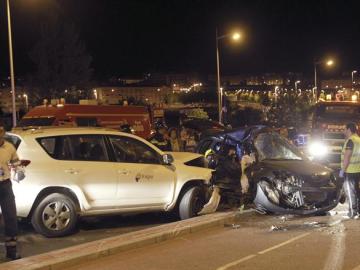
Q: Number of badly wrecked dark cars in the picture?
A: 1